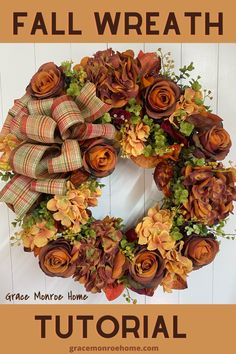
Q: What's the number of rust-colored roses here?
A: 7